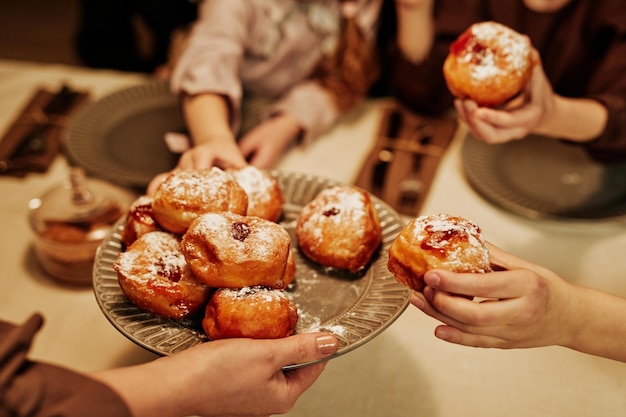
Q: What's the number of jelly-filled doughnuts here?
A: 9